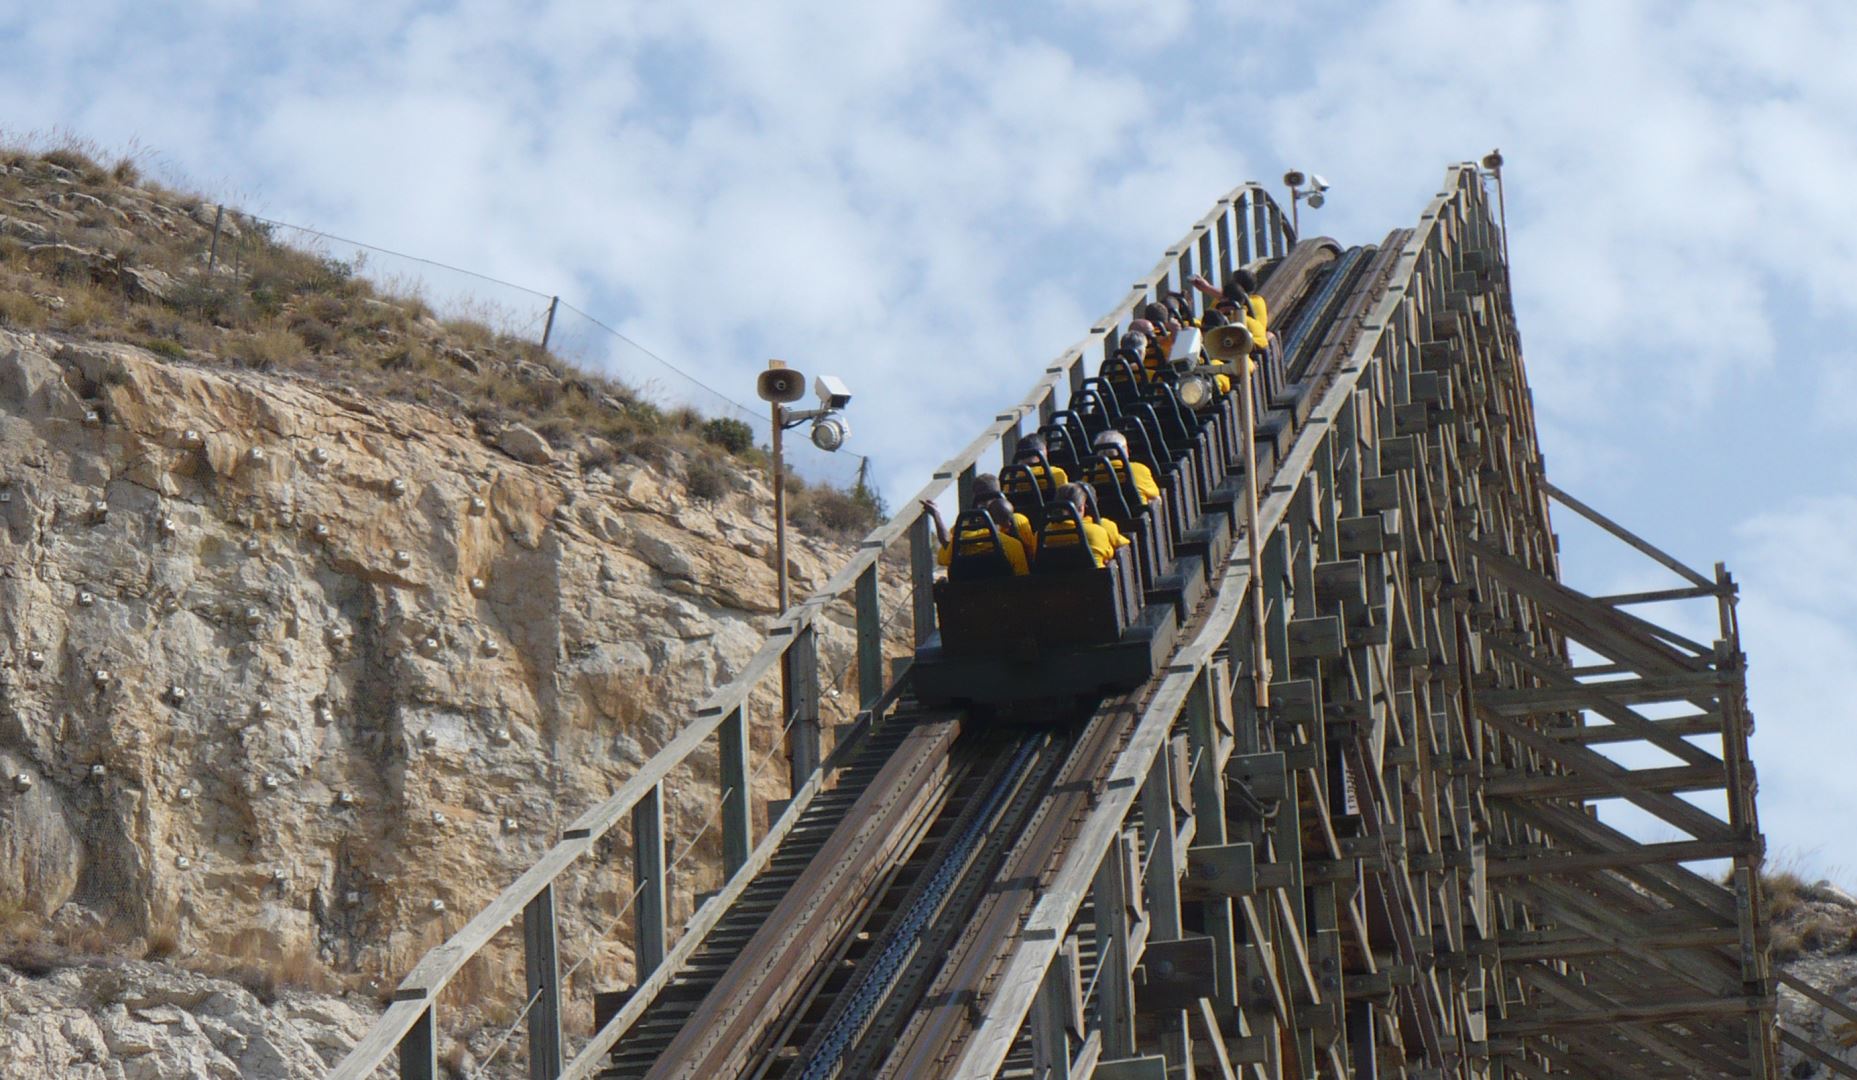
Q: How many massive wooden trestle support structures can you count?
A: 1